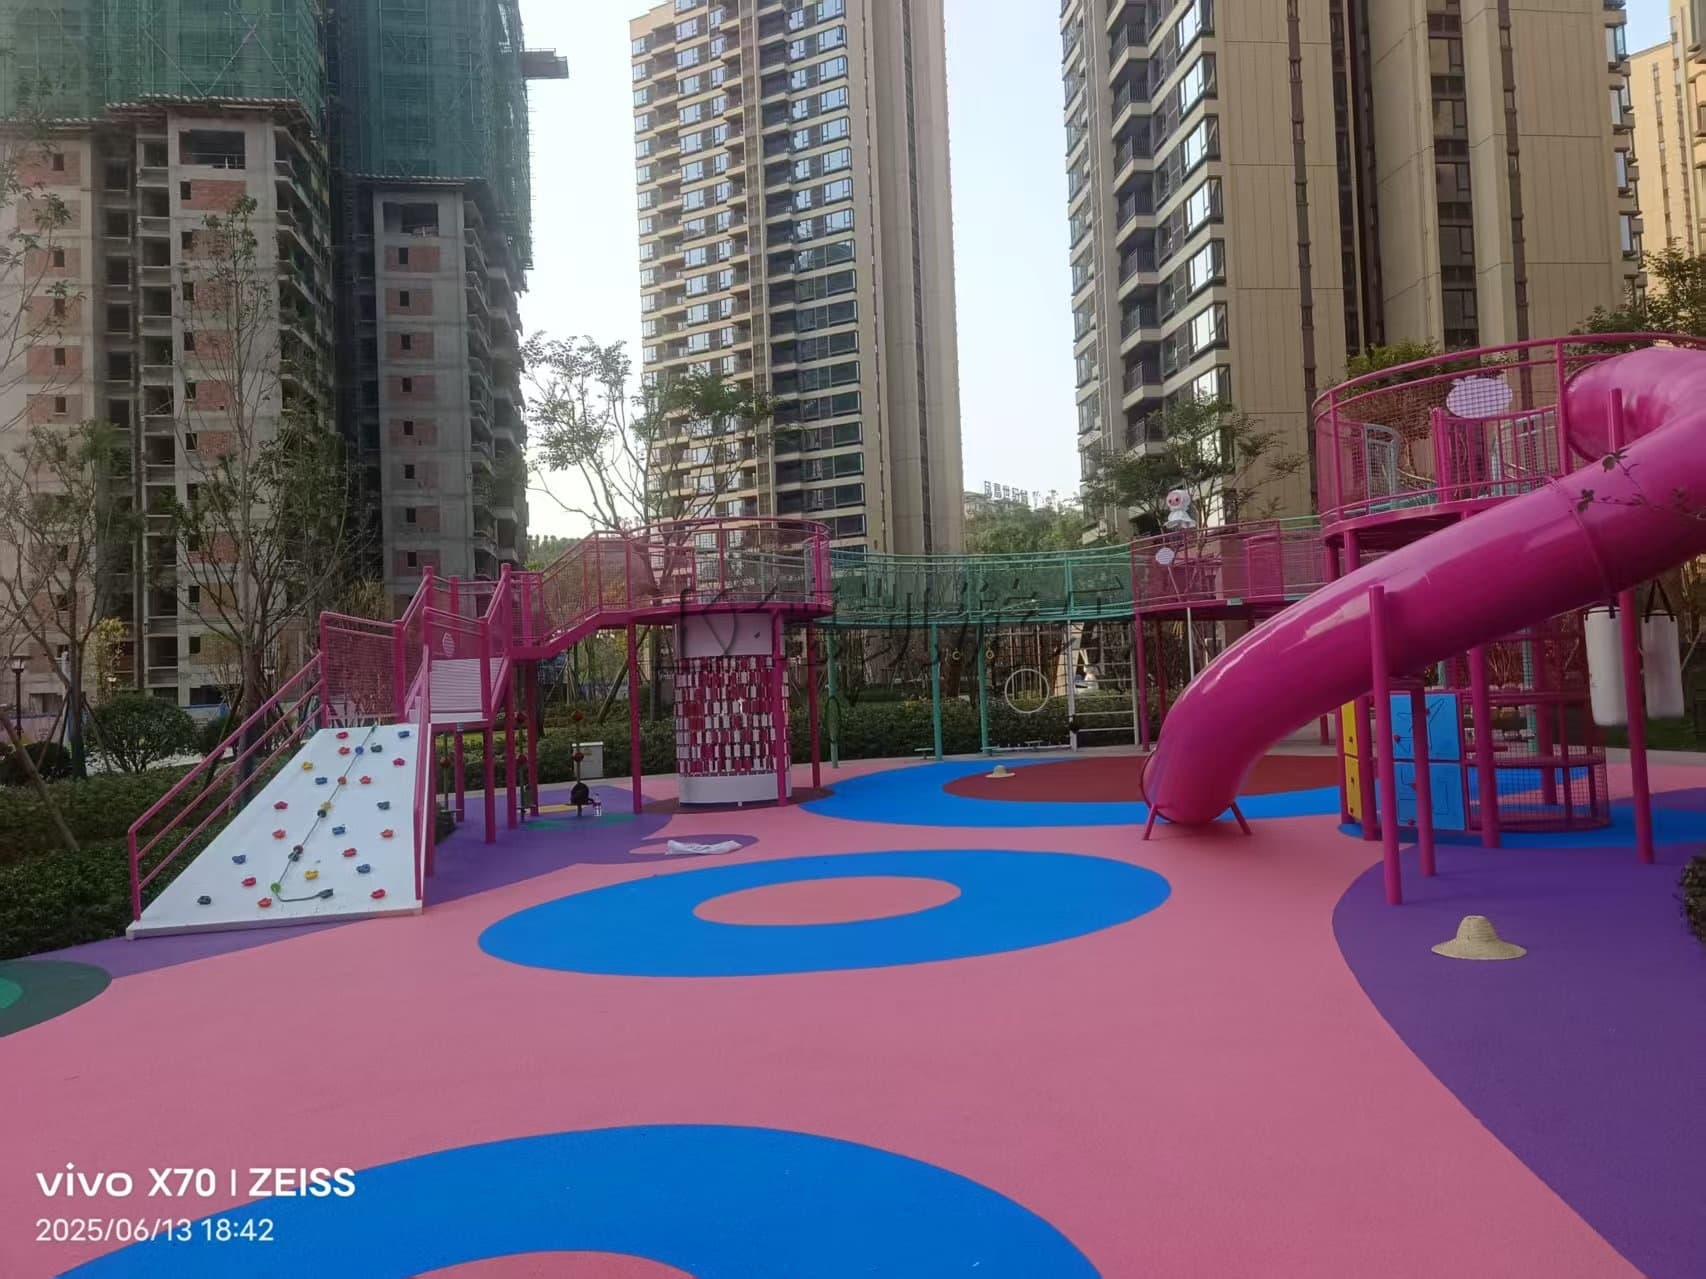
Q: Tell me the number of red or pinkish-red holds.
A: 11